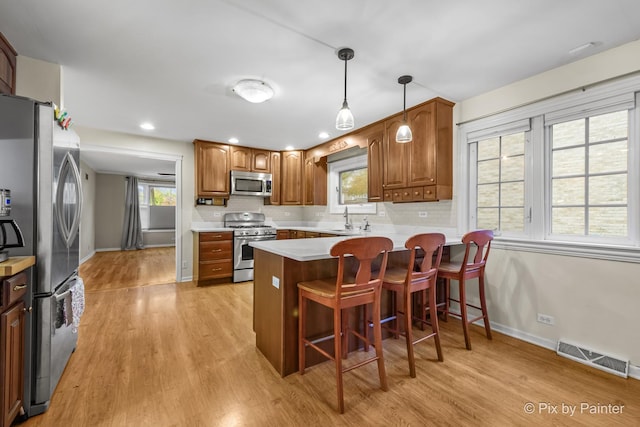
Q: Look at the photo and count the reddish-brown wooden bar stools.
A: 3